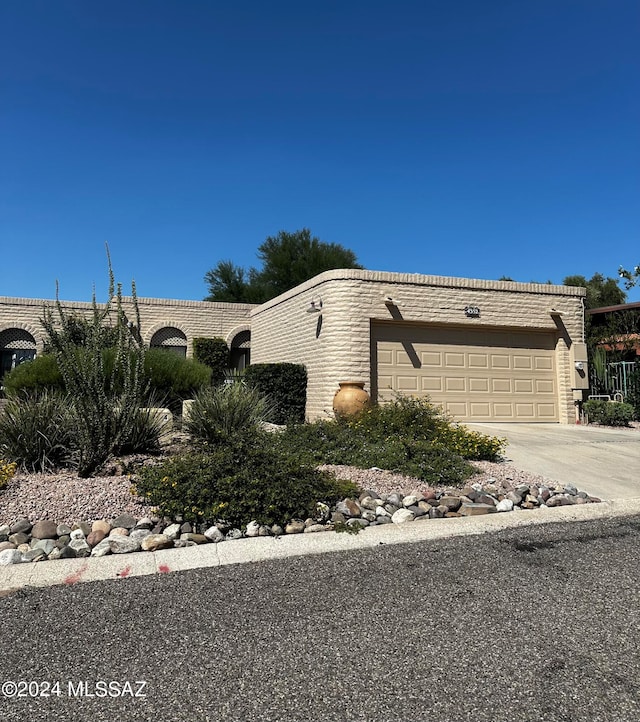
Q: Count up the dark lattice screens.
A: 3